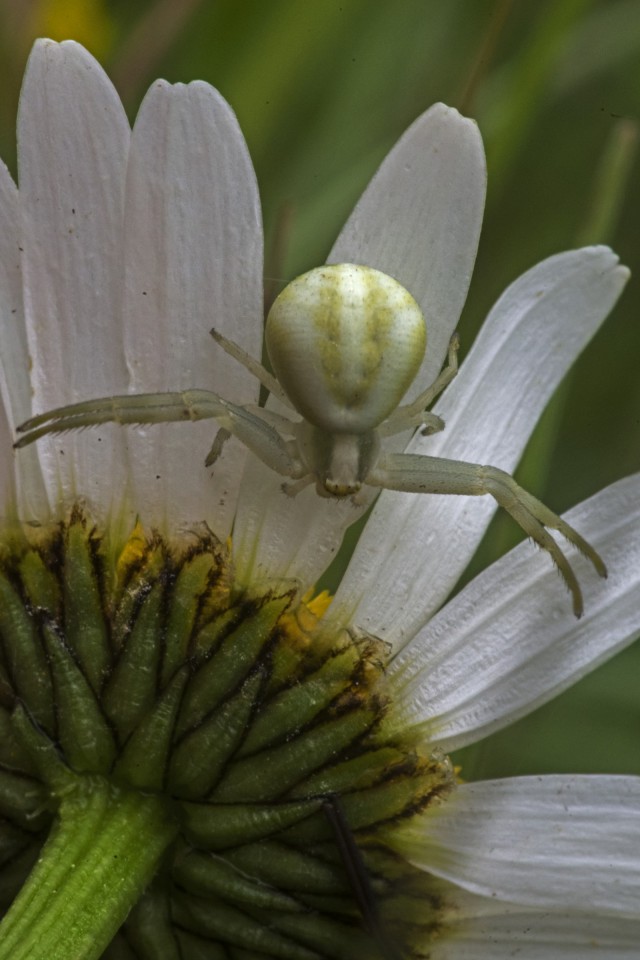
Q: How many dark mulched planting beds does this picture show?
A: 0